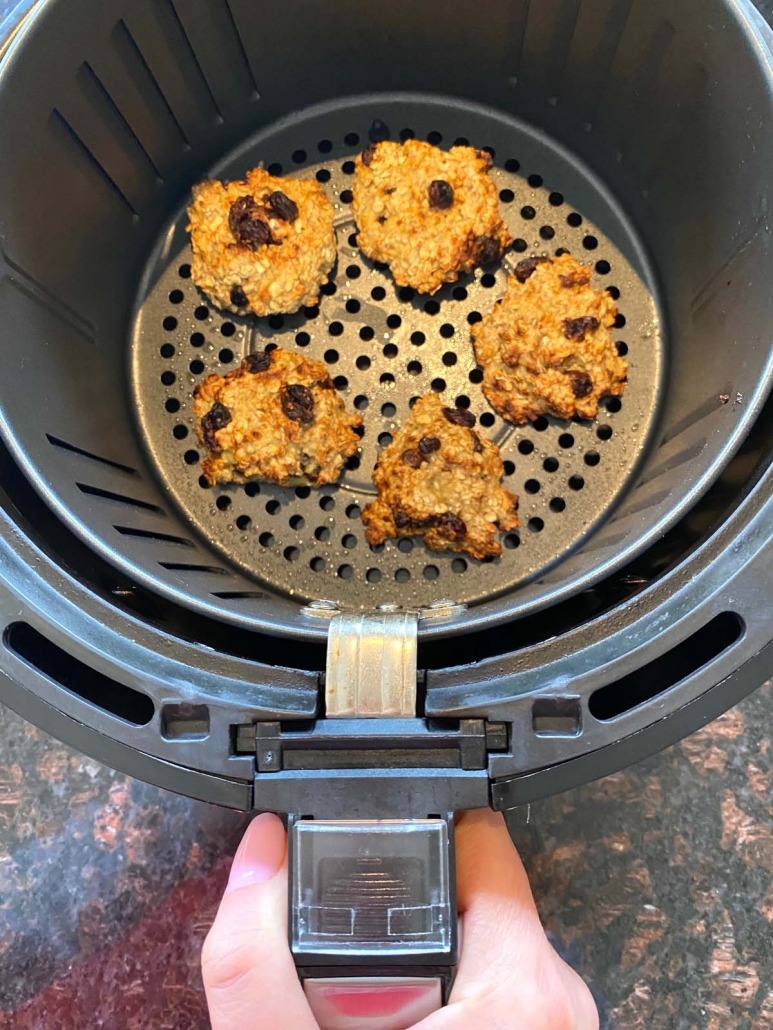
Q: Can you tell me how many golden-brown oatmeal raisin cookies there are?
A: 5